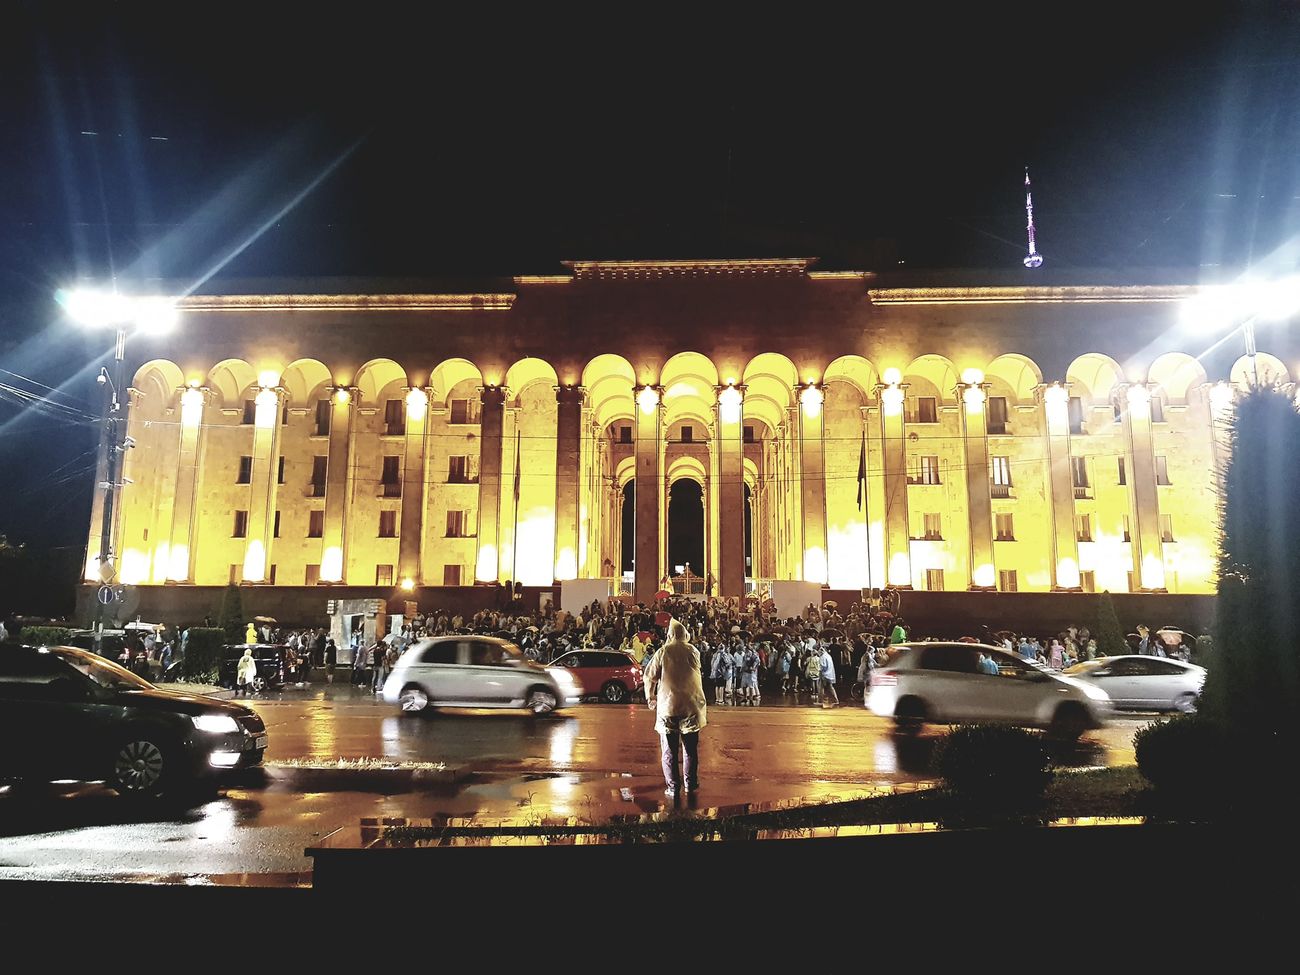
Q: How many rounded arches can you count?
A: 15